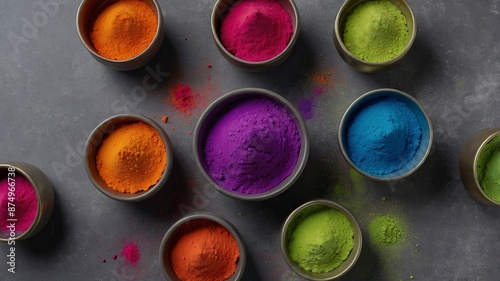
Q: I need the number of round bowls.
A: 10